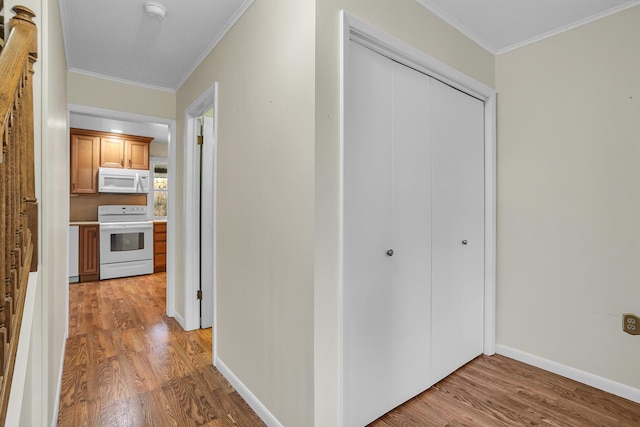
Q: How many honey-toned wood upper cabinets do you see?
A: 3